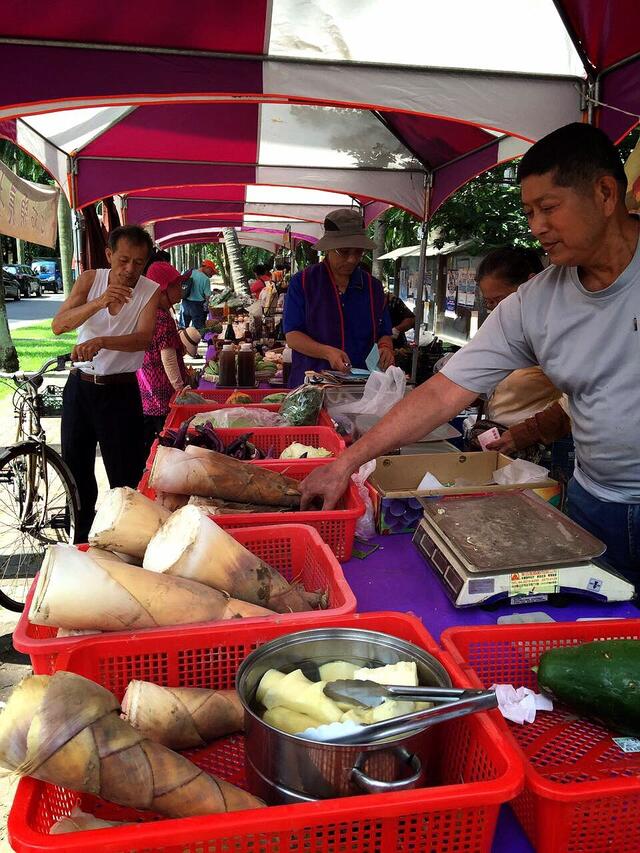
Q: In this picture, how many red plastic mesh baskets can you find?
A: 7